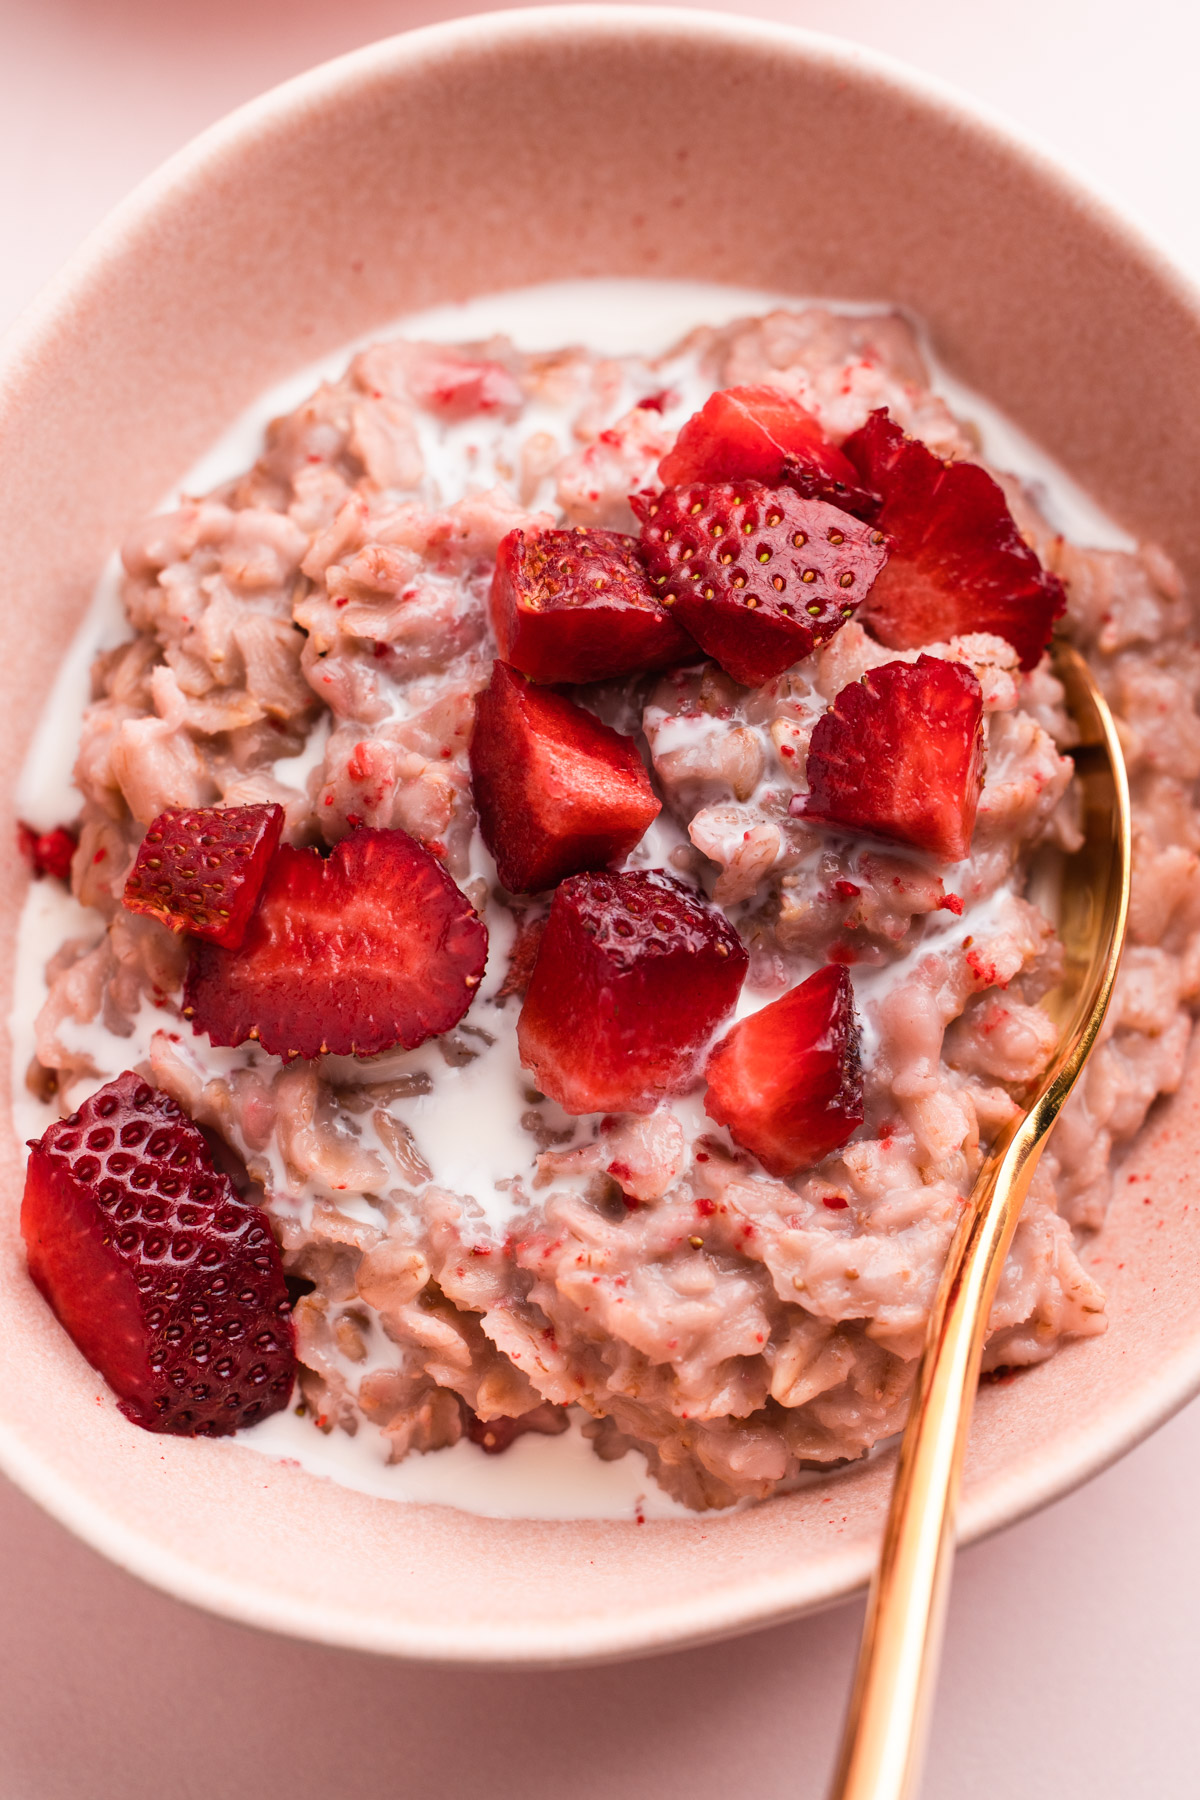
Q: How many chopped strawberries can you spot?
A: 11